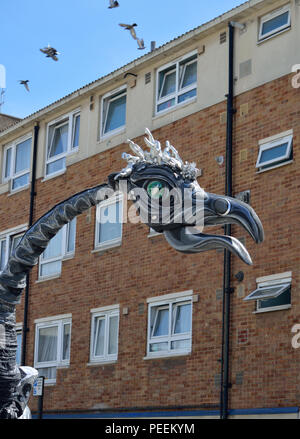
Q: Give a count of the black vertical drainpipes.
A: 2